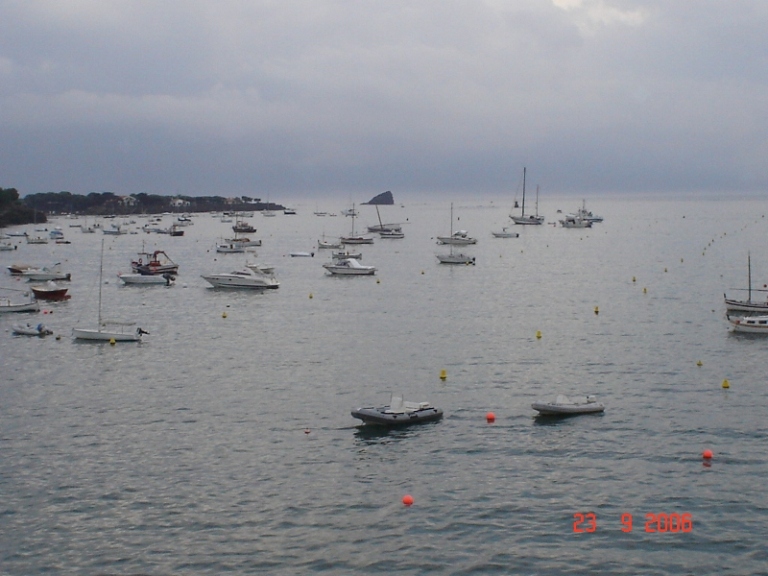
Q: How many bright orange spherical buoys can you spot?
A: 3